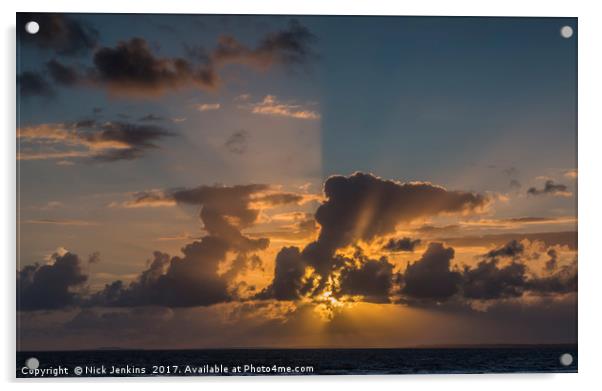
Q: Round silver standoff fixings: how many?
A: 4